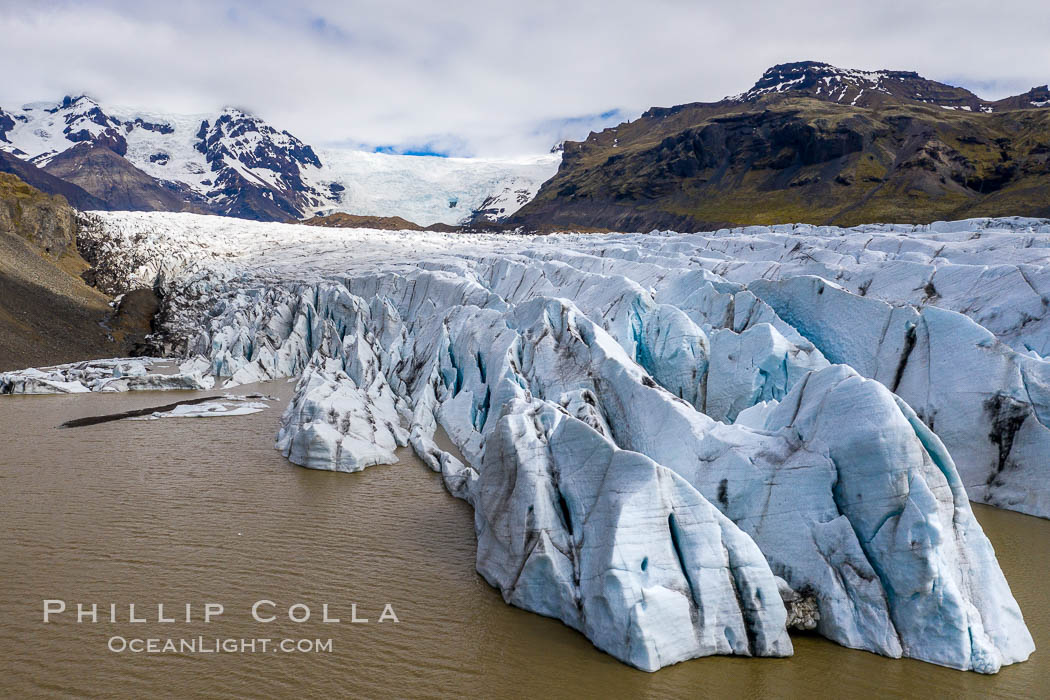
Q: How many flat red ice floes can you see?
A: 0